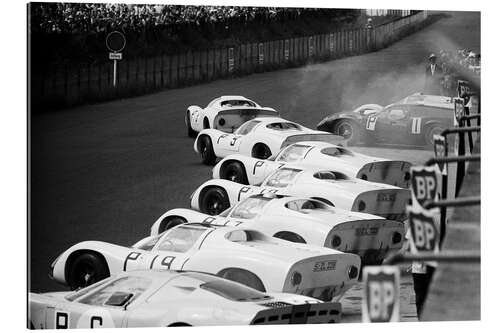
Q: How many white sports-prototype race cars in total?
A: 7